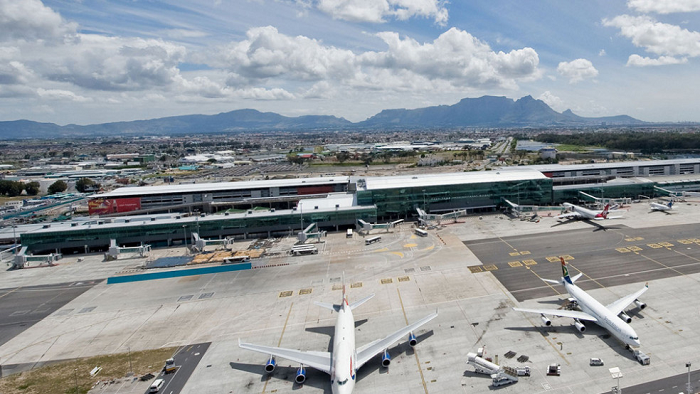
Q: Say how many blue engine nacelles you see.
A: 4